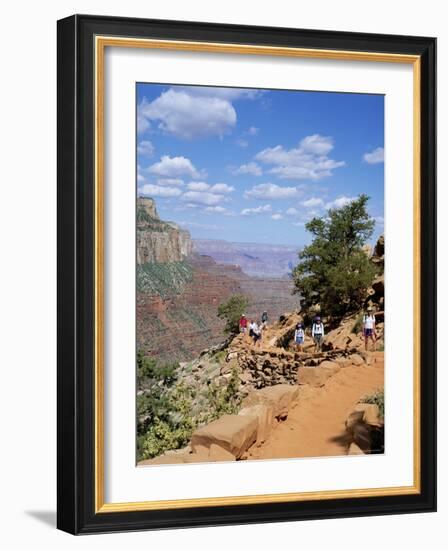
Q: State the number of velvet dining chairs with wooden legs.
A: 0